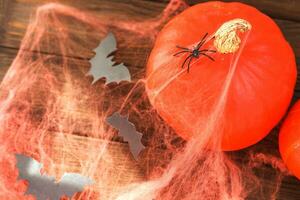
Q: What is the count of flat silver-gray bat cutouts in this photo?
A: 3